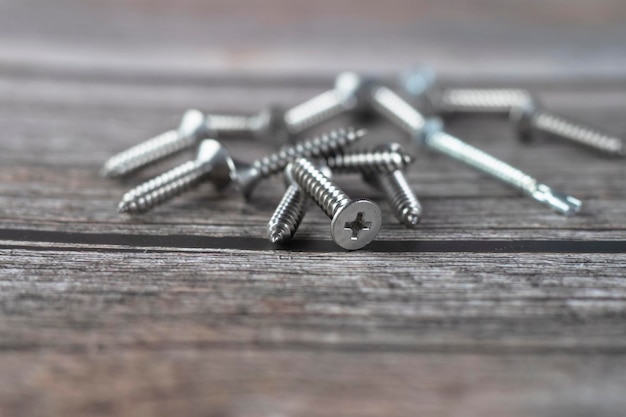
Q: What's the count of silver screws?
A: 13